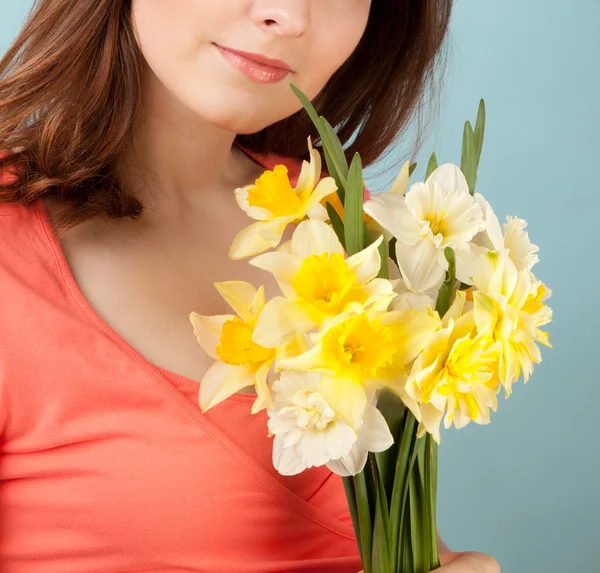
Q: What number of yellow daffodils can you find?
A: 6